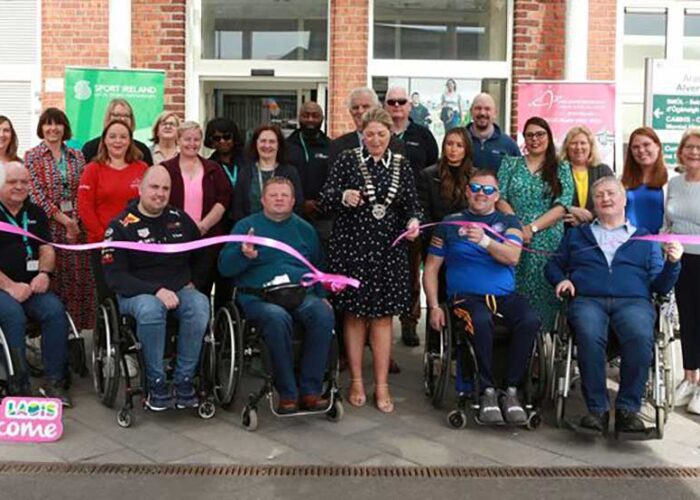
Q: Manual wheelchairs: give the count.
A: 5